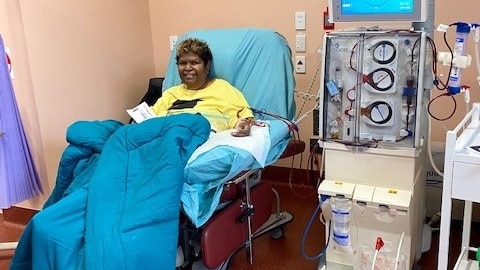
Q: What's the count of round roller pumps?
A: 3